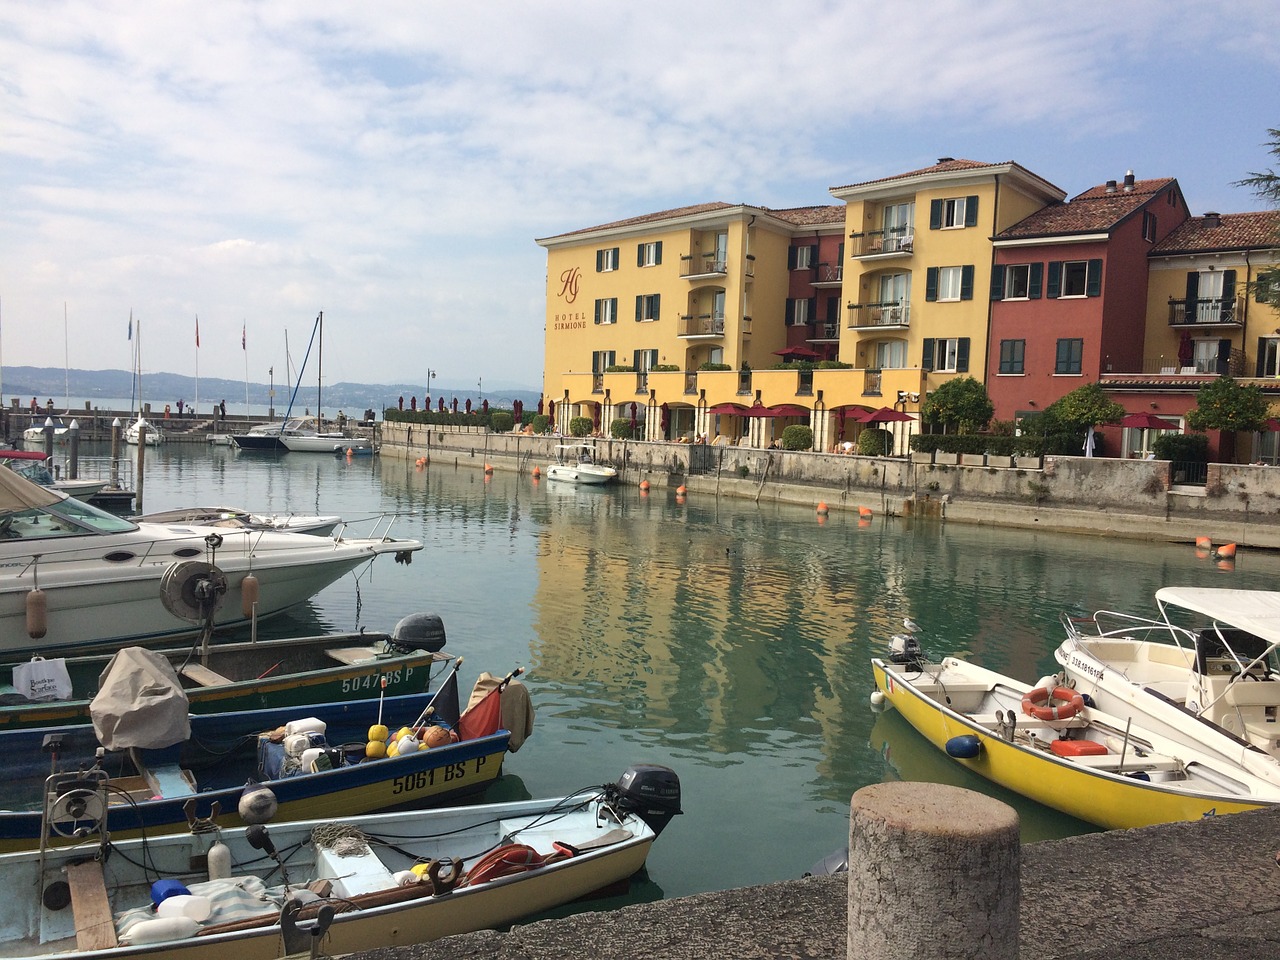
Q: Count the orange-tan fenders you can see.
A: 2